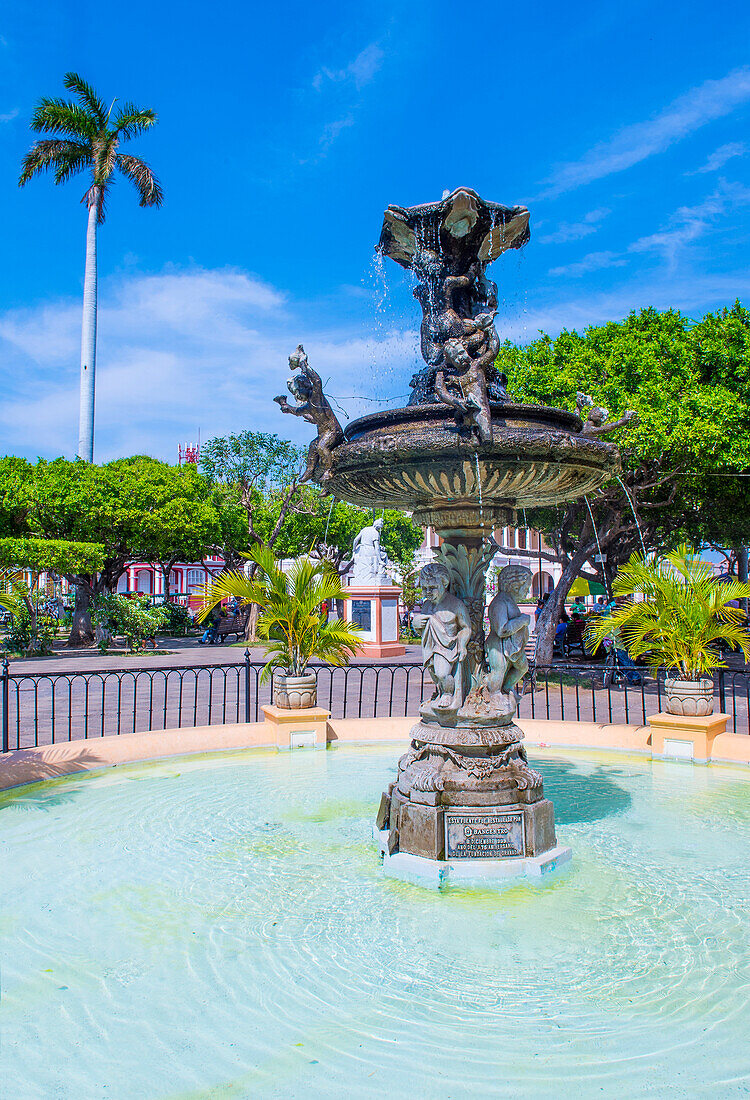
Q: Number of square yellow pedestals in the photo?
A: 2